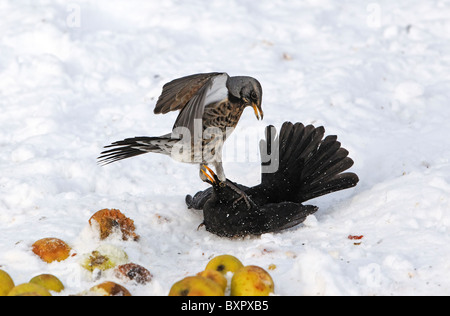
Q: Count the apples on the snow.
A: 12